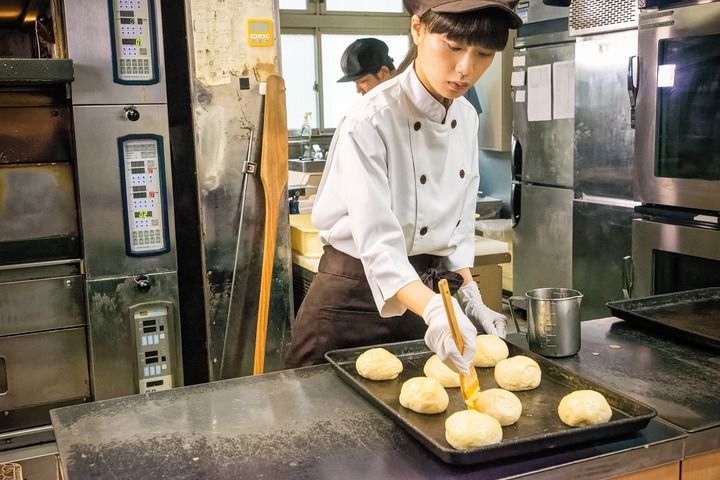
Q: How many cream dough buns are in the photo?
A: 8